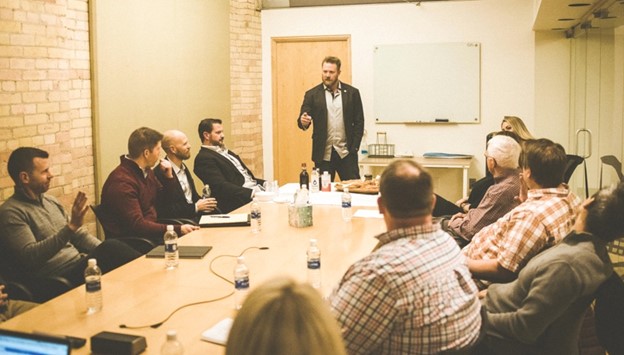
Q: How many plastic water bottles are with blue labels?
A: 6